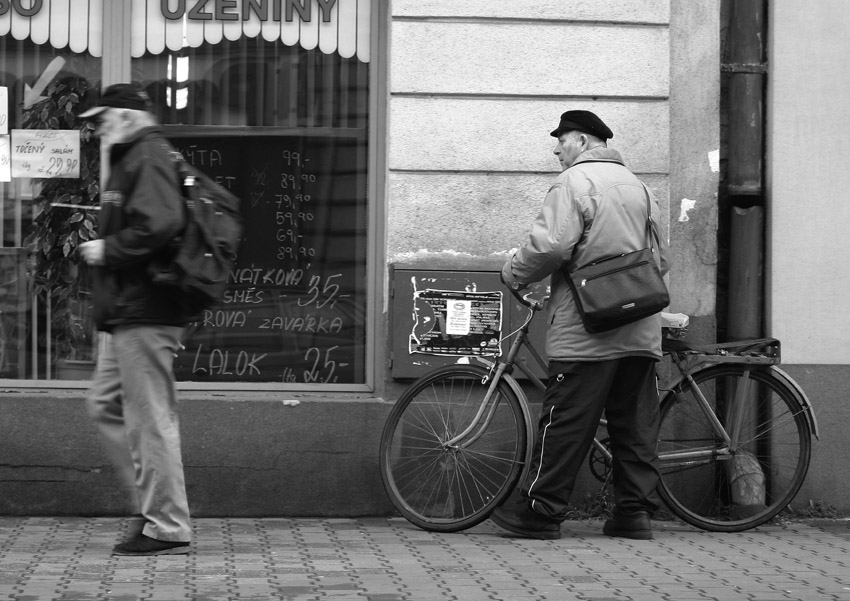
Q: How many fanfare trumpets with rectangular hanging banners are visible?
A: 0